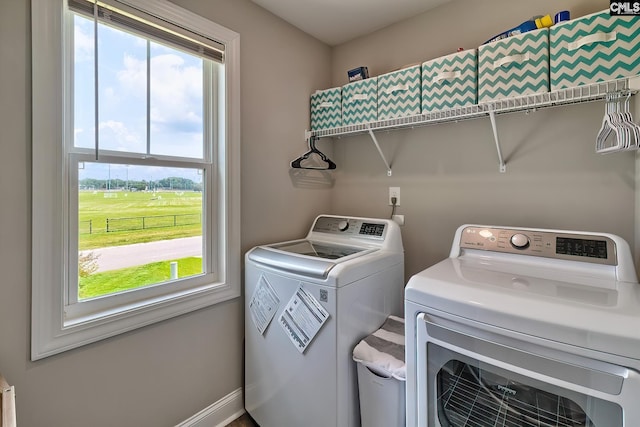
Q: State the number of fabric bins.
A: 6